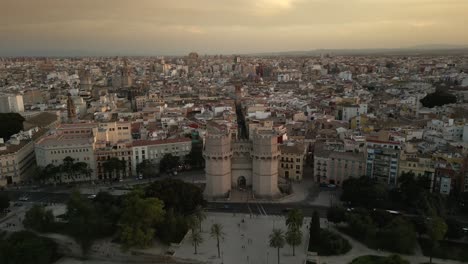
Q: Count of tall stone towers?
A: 2